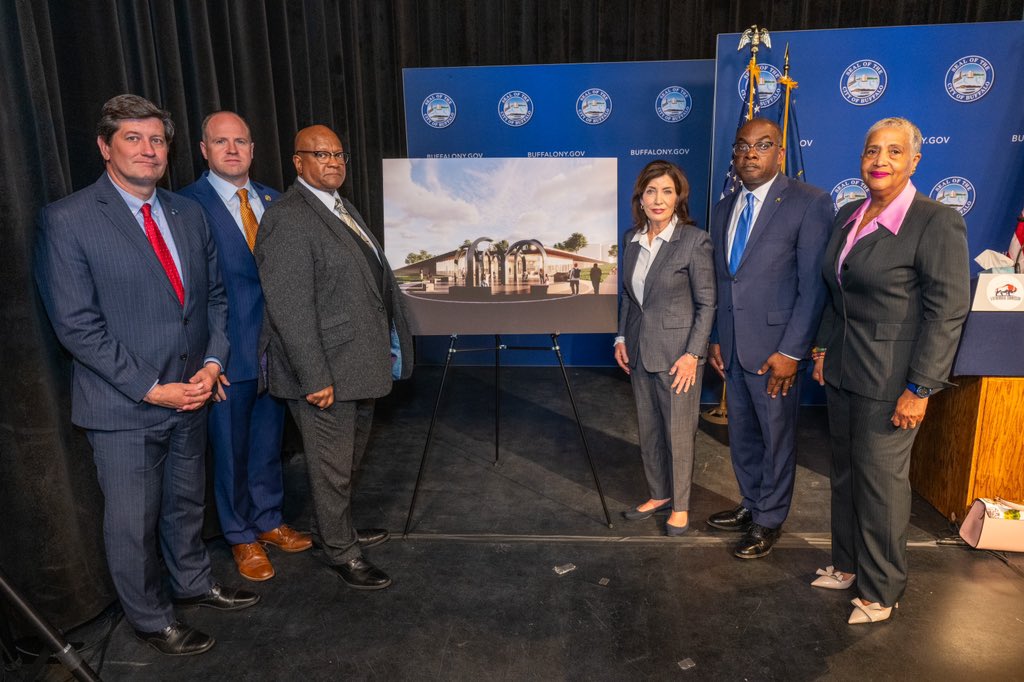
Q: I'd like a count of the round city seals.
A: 9